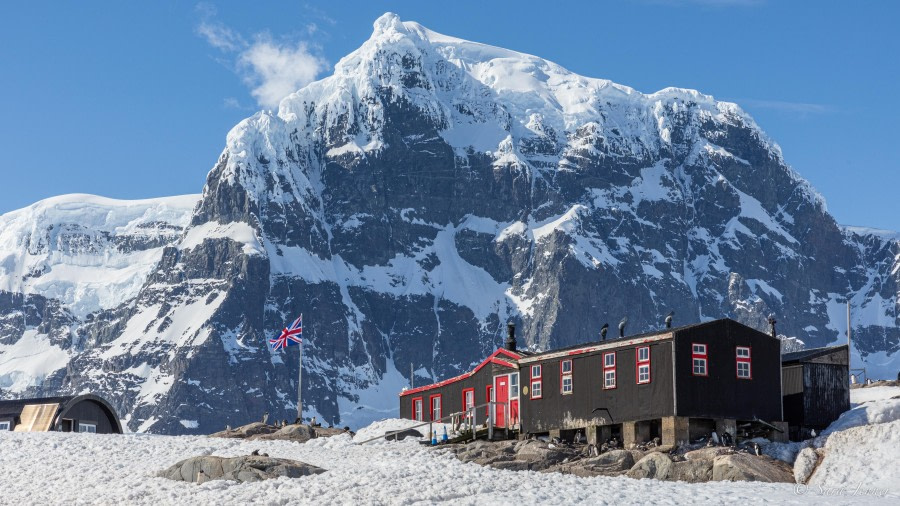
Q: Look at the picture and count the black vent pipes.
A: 5